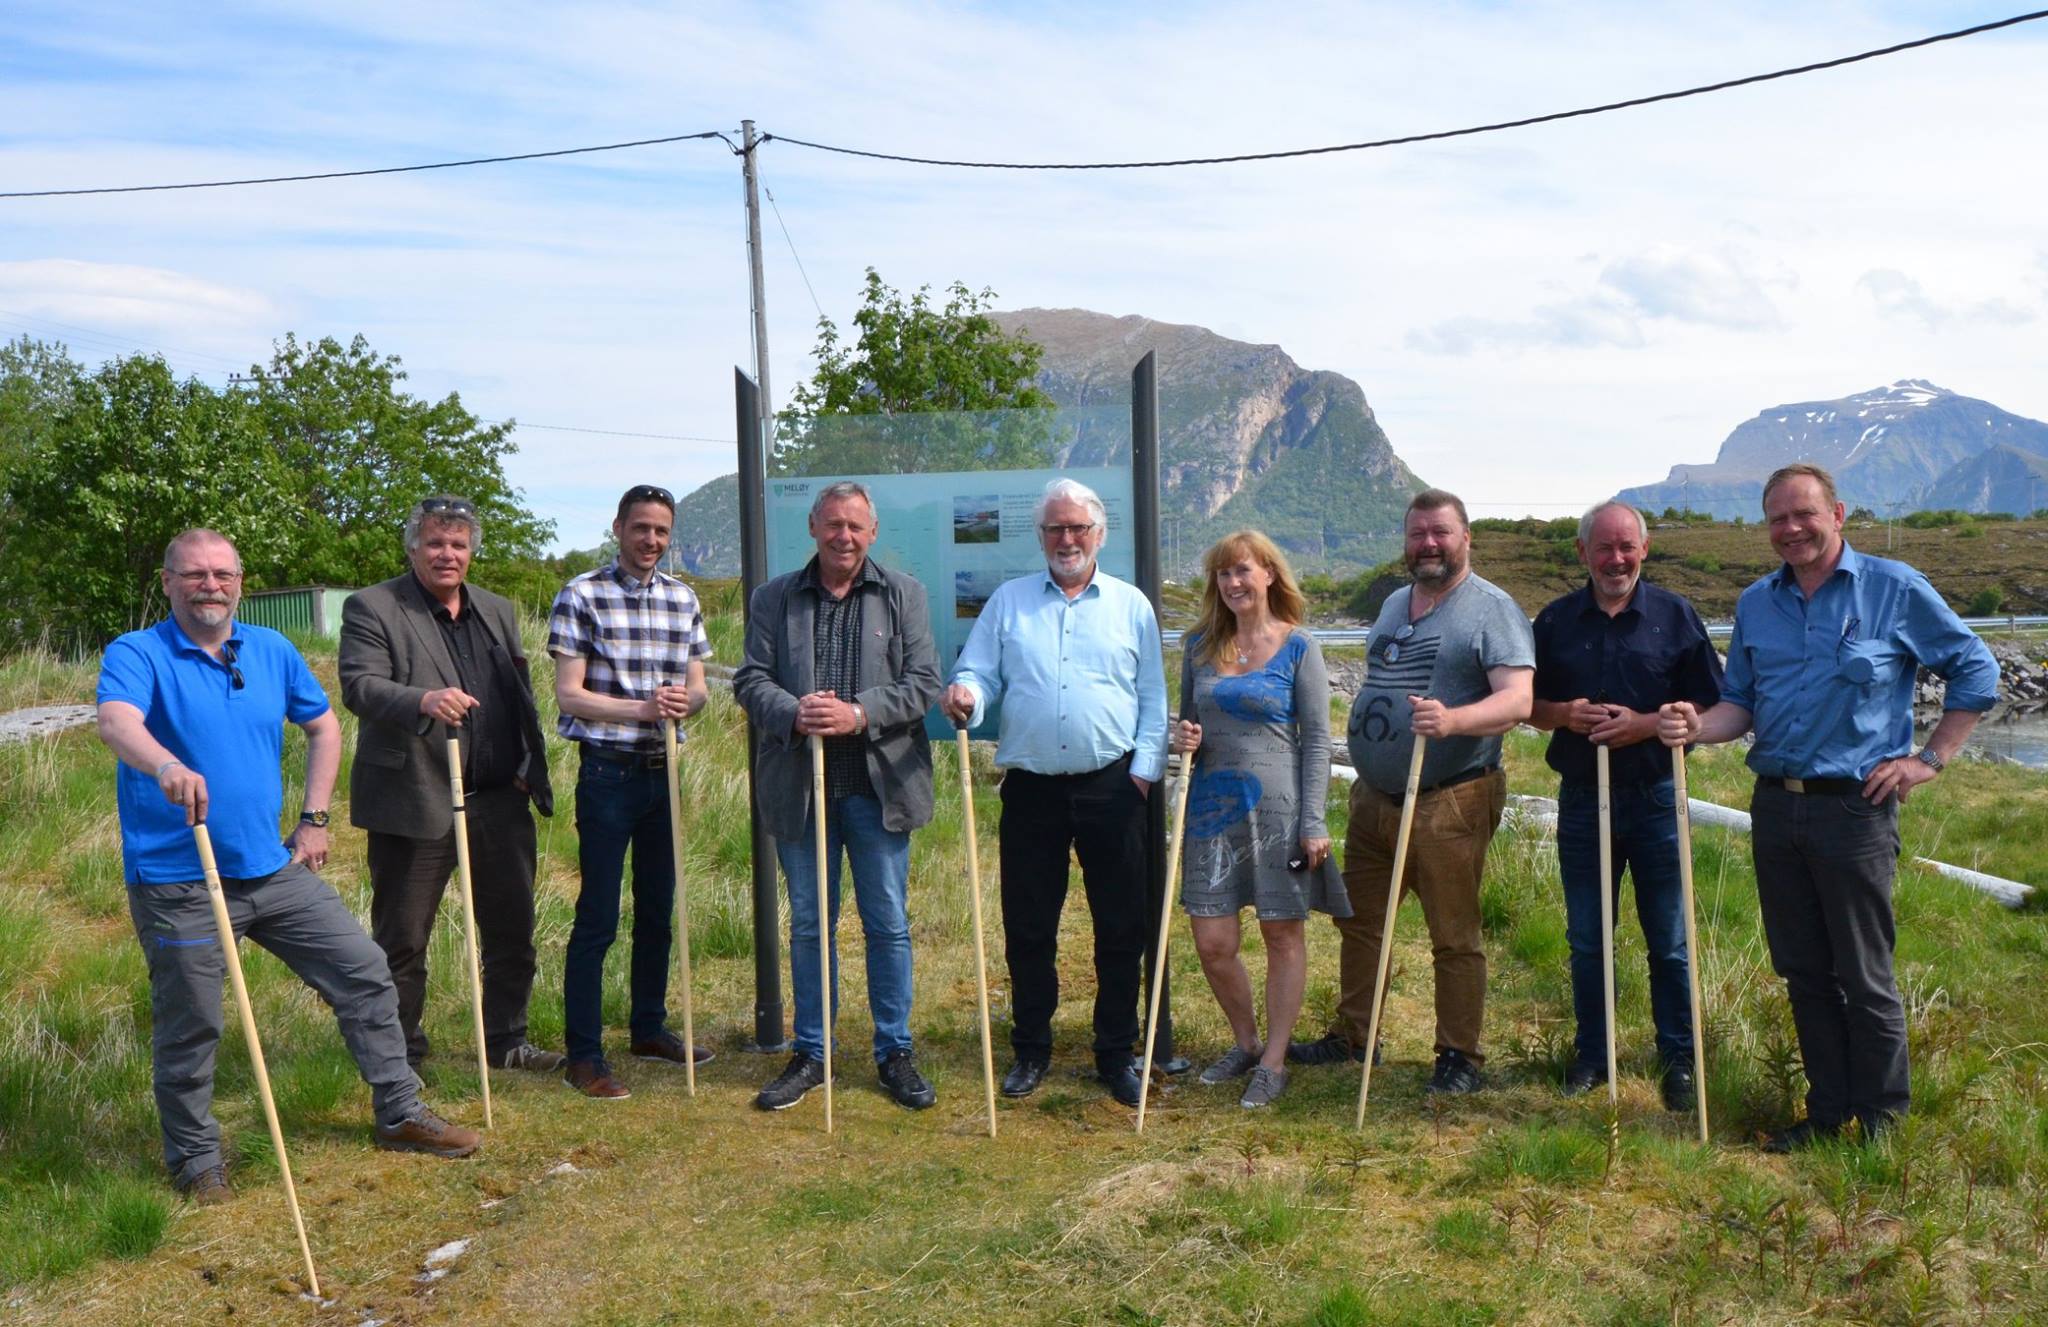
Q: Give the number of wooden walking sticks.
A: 9